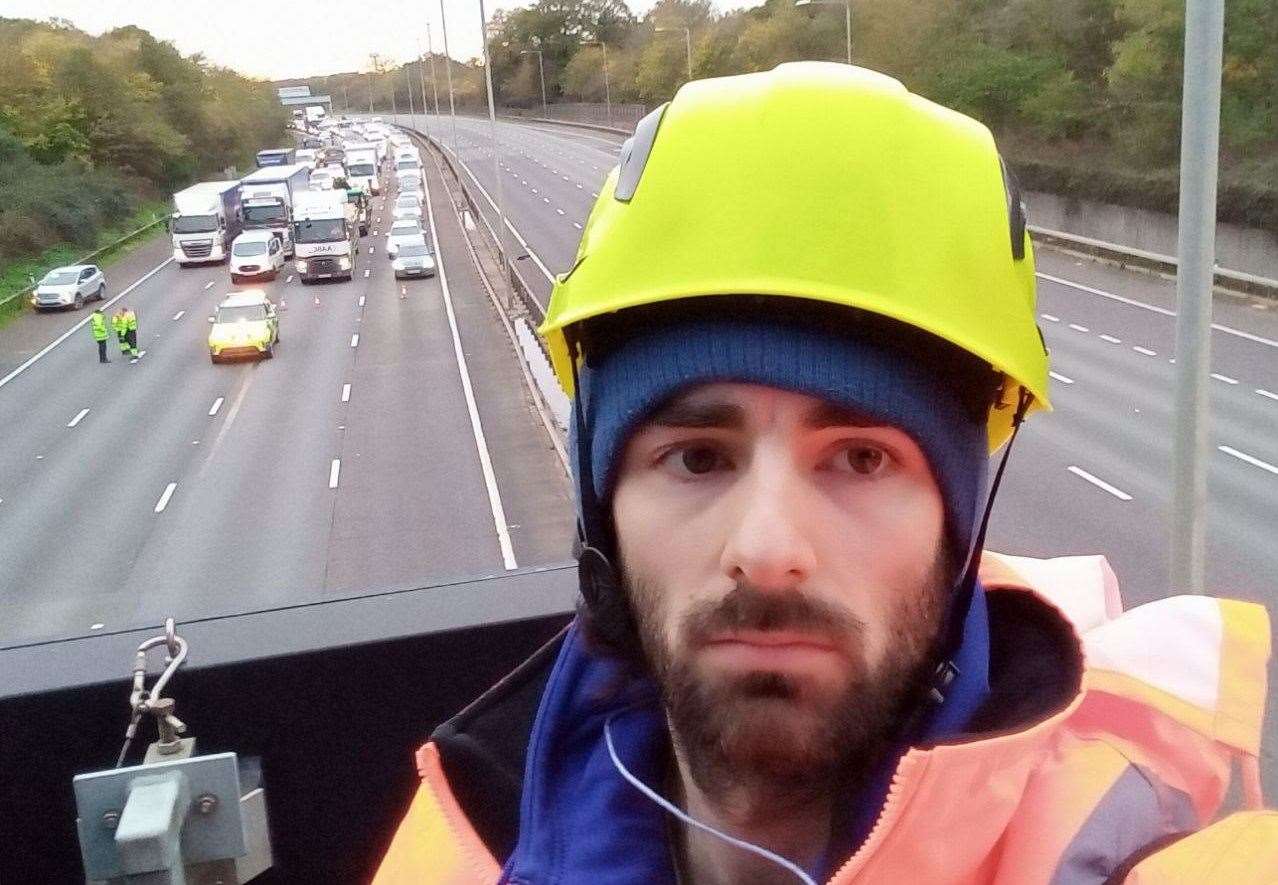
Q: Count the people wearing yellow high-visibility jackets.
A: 3